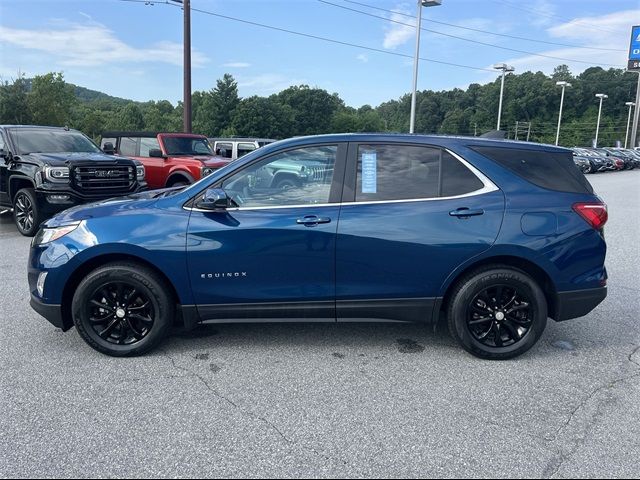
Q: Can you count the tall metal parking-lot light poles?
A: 5